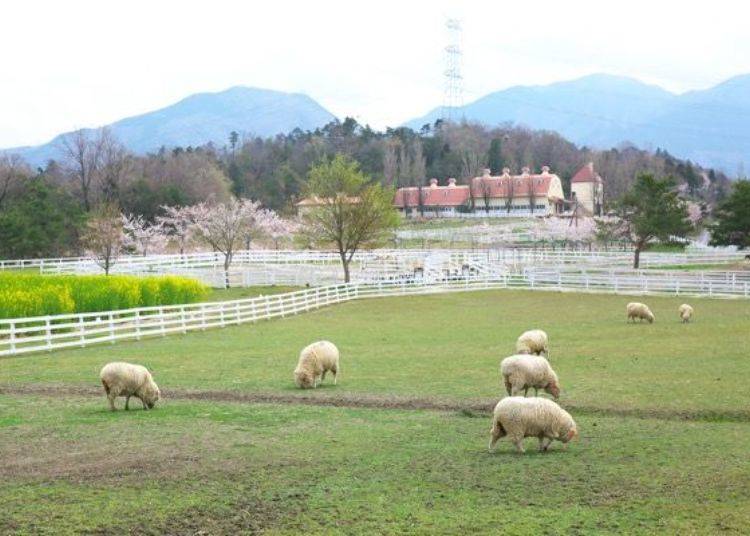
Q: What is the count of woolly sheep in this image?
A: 7